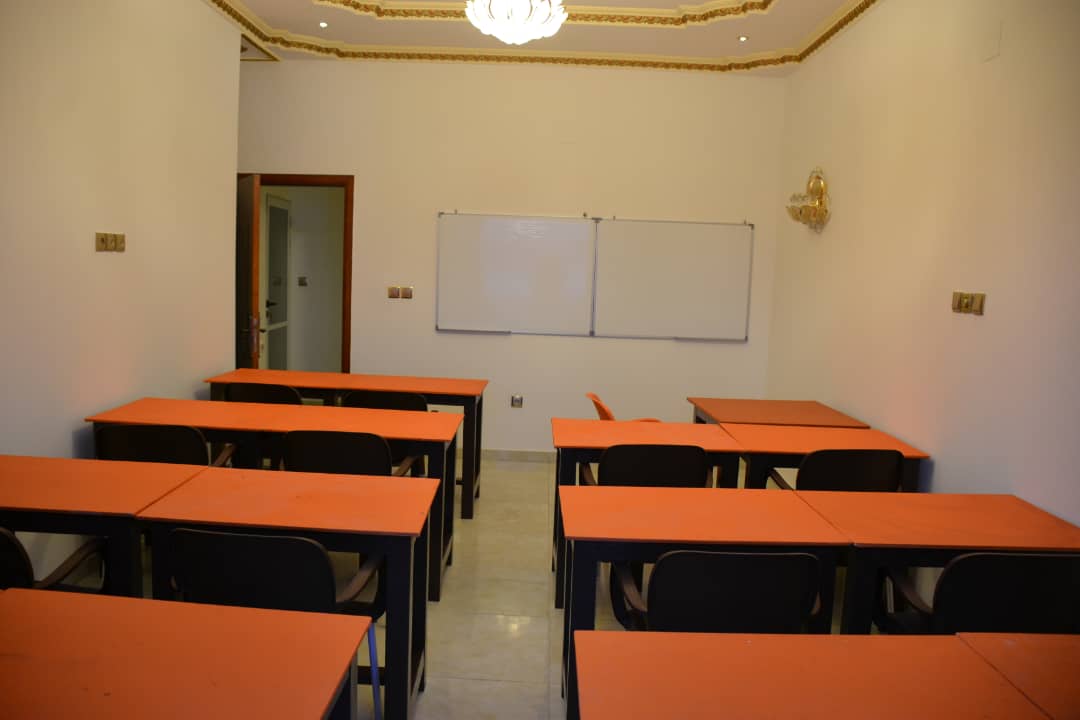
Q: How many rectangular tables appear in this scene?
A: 12